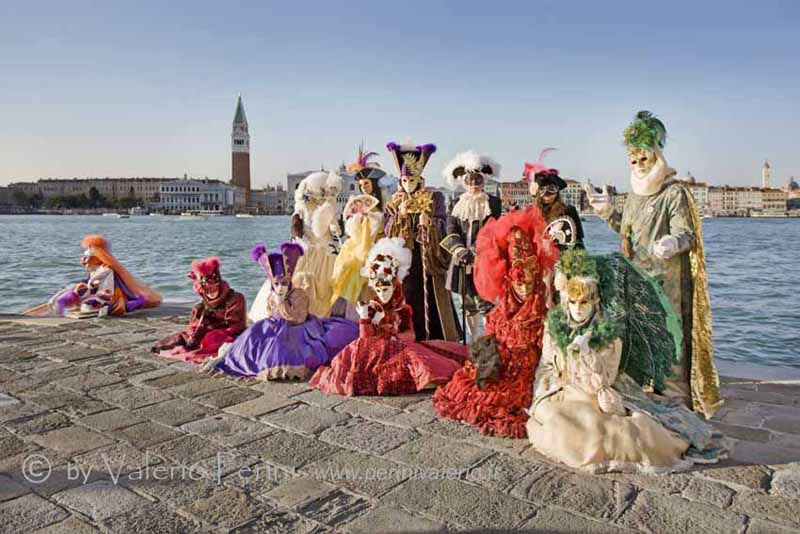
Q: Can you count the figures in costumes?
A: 12